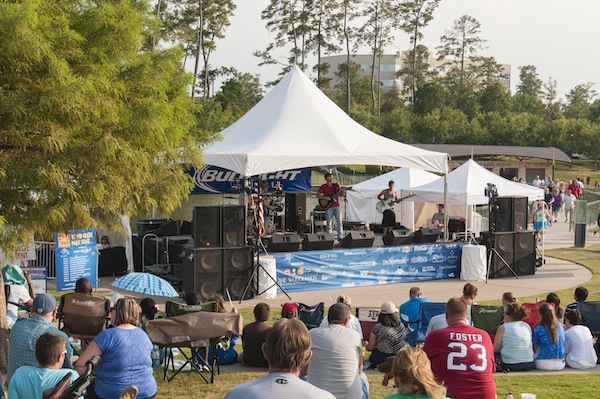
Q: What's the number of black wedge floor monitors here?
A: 5